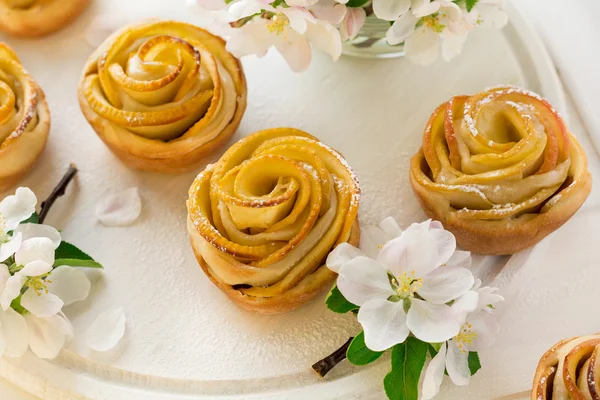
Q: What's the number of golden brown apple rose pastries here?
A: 6